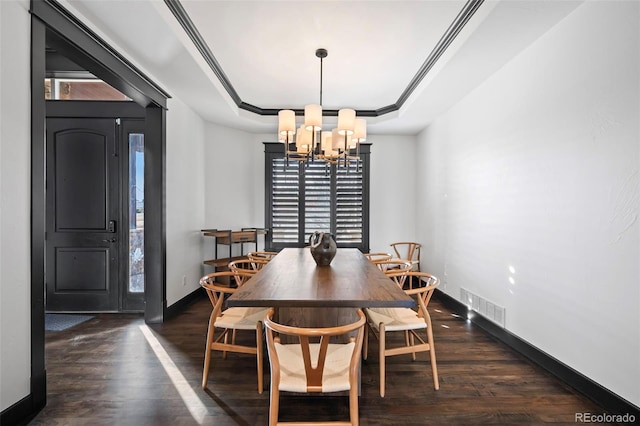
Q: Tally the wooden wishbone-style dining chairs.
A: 8